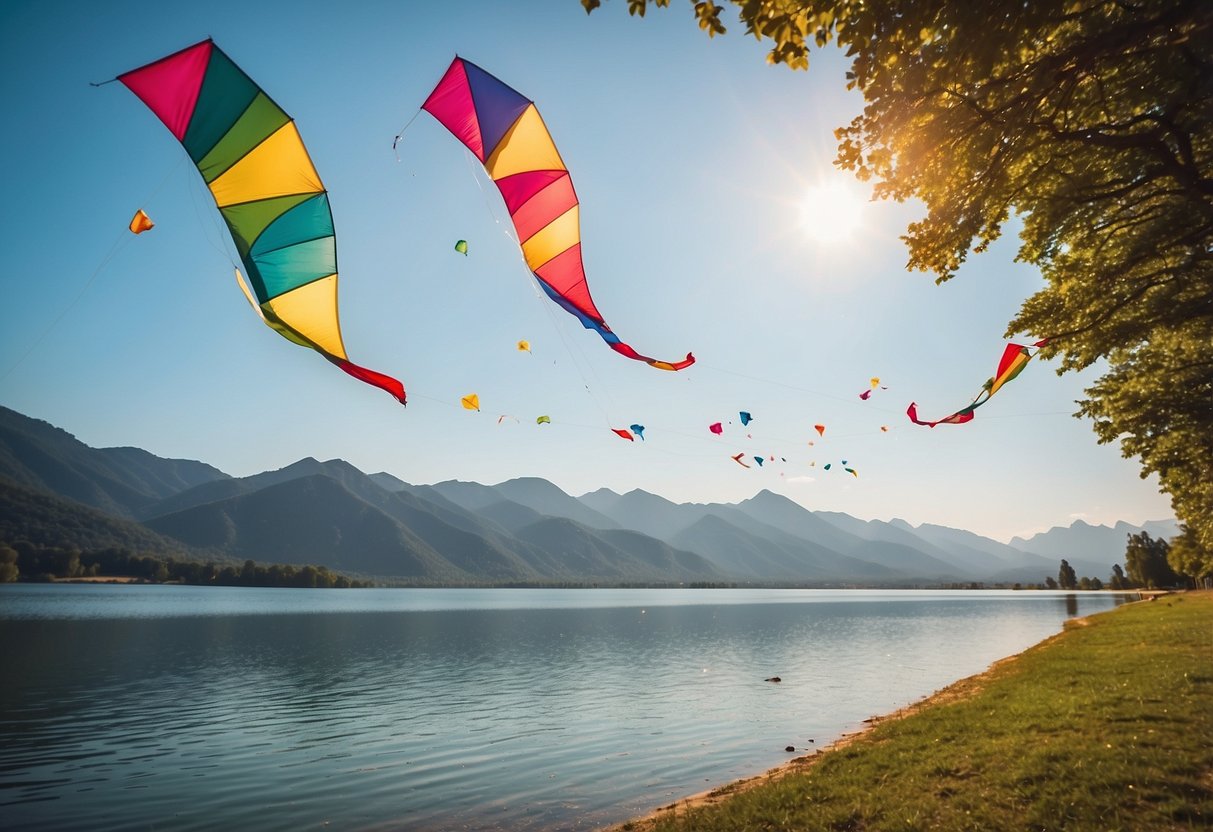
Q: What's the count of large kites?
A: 2